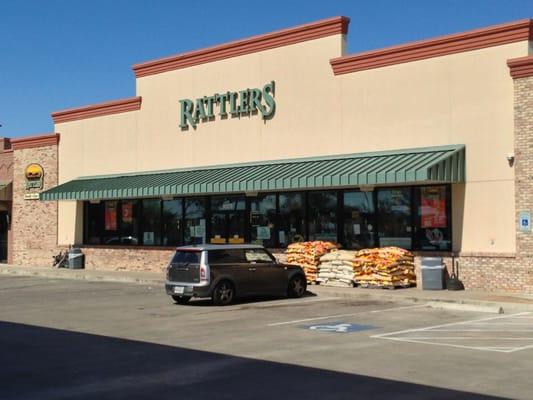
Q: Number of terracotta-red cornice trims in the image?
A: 5